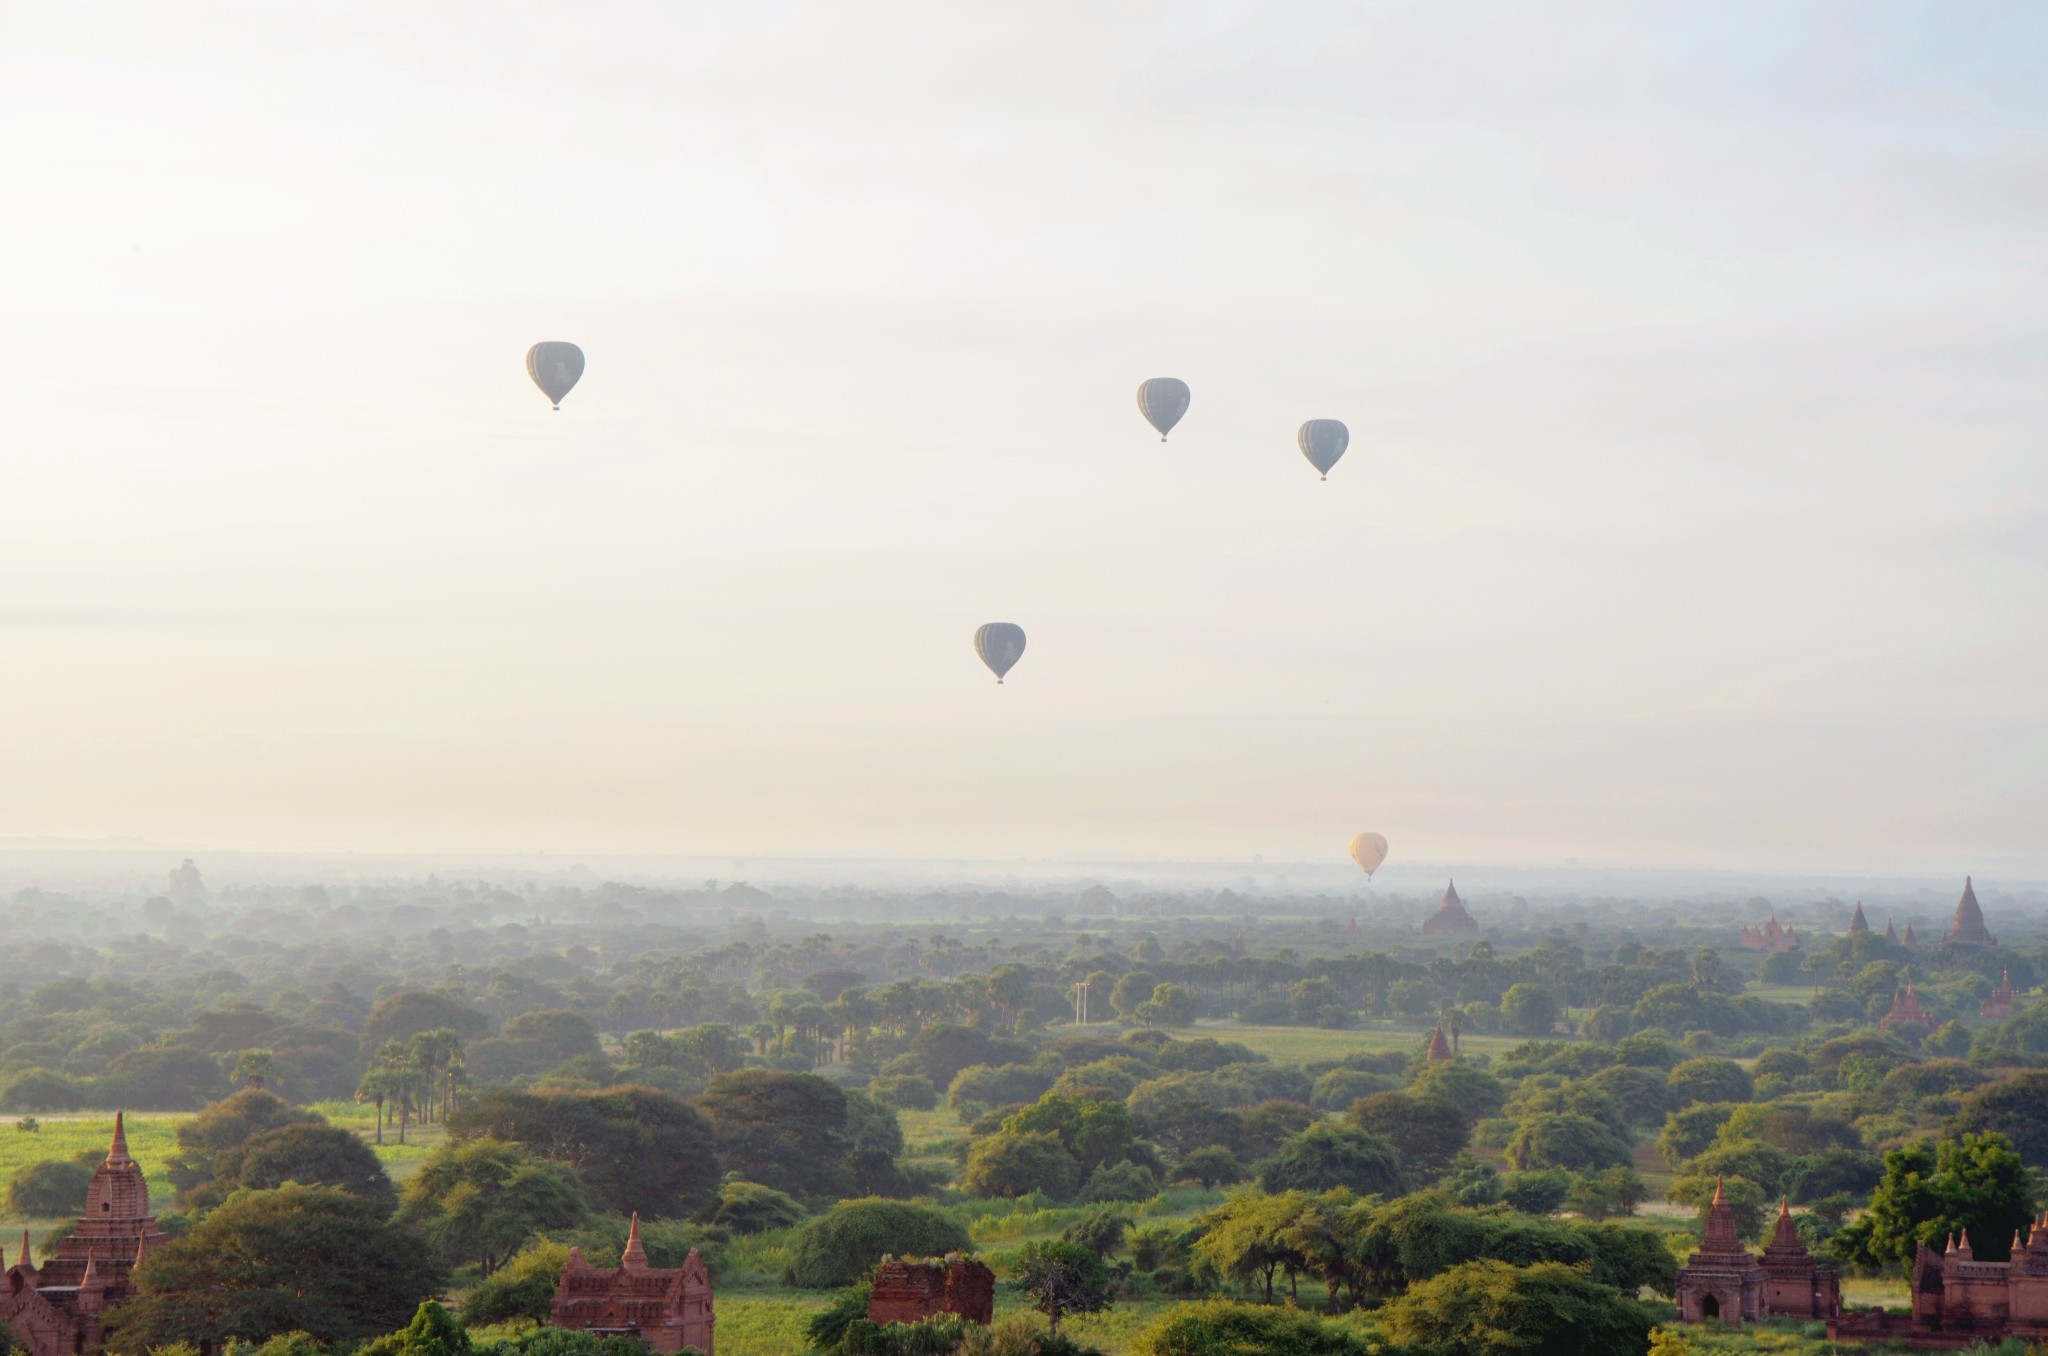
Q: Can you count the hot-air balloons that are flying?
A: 5